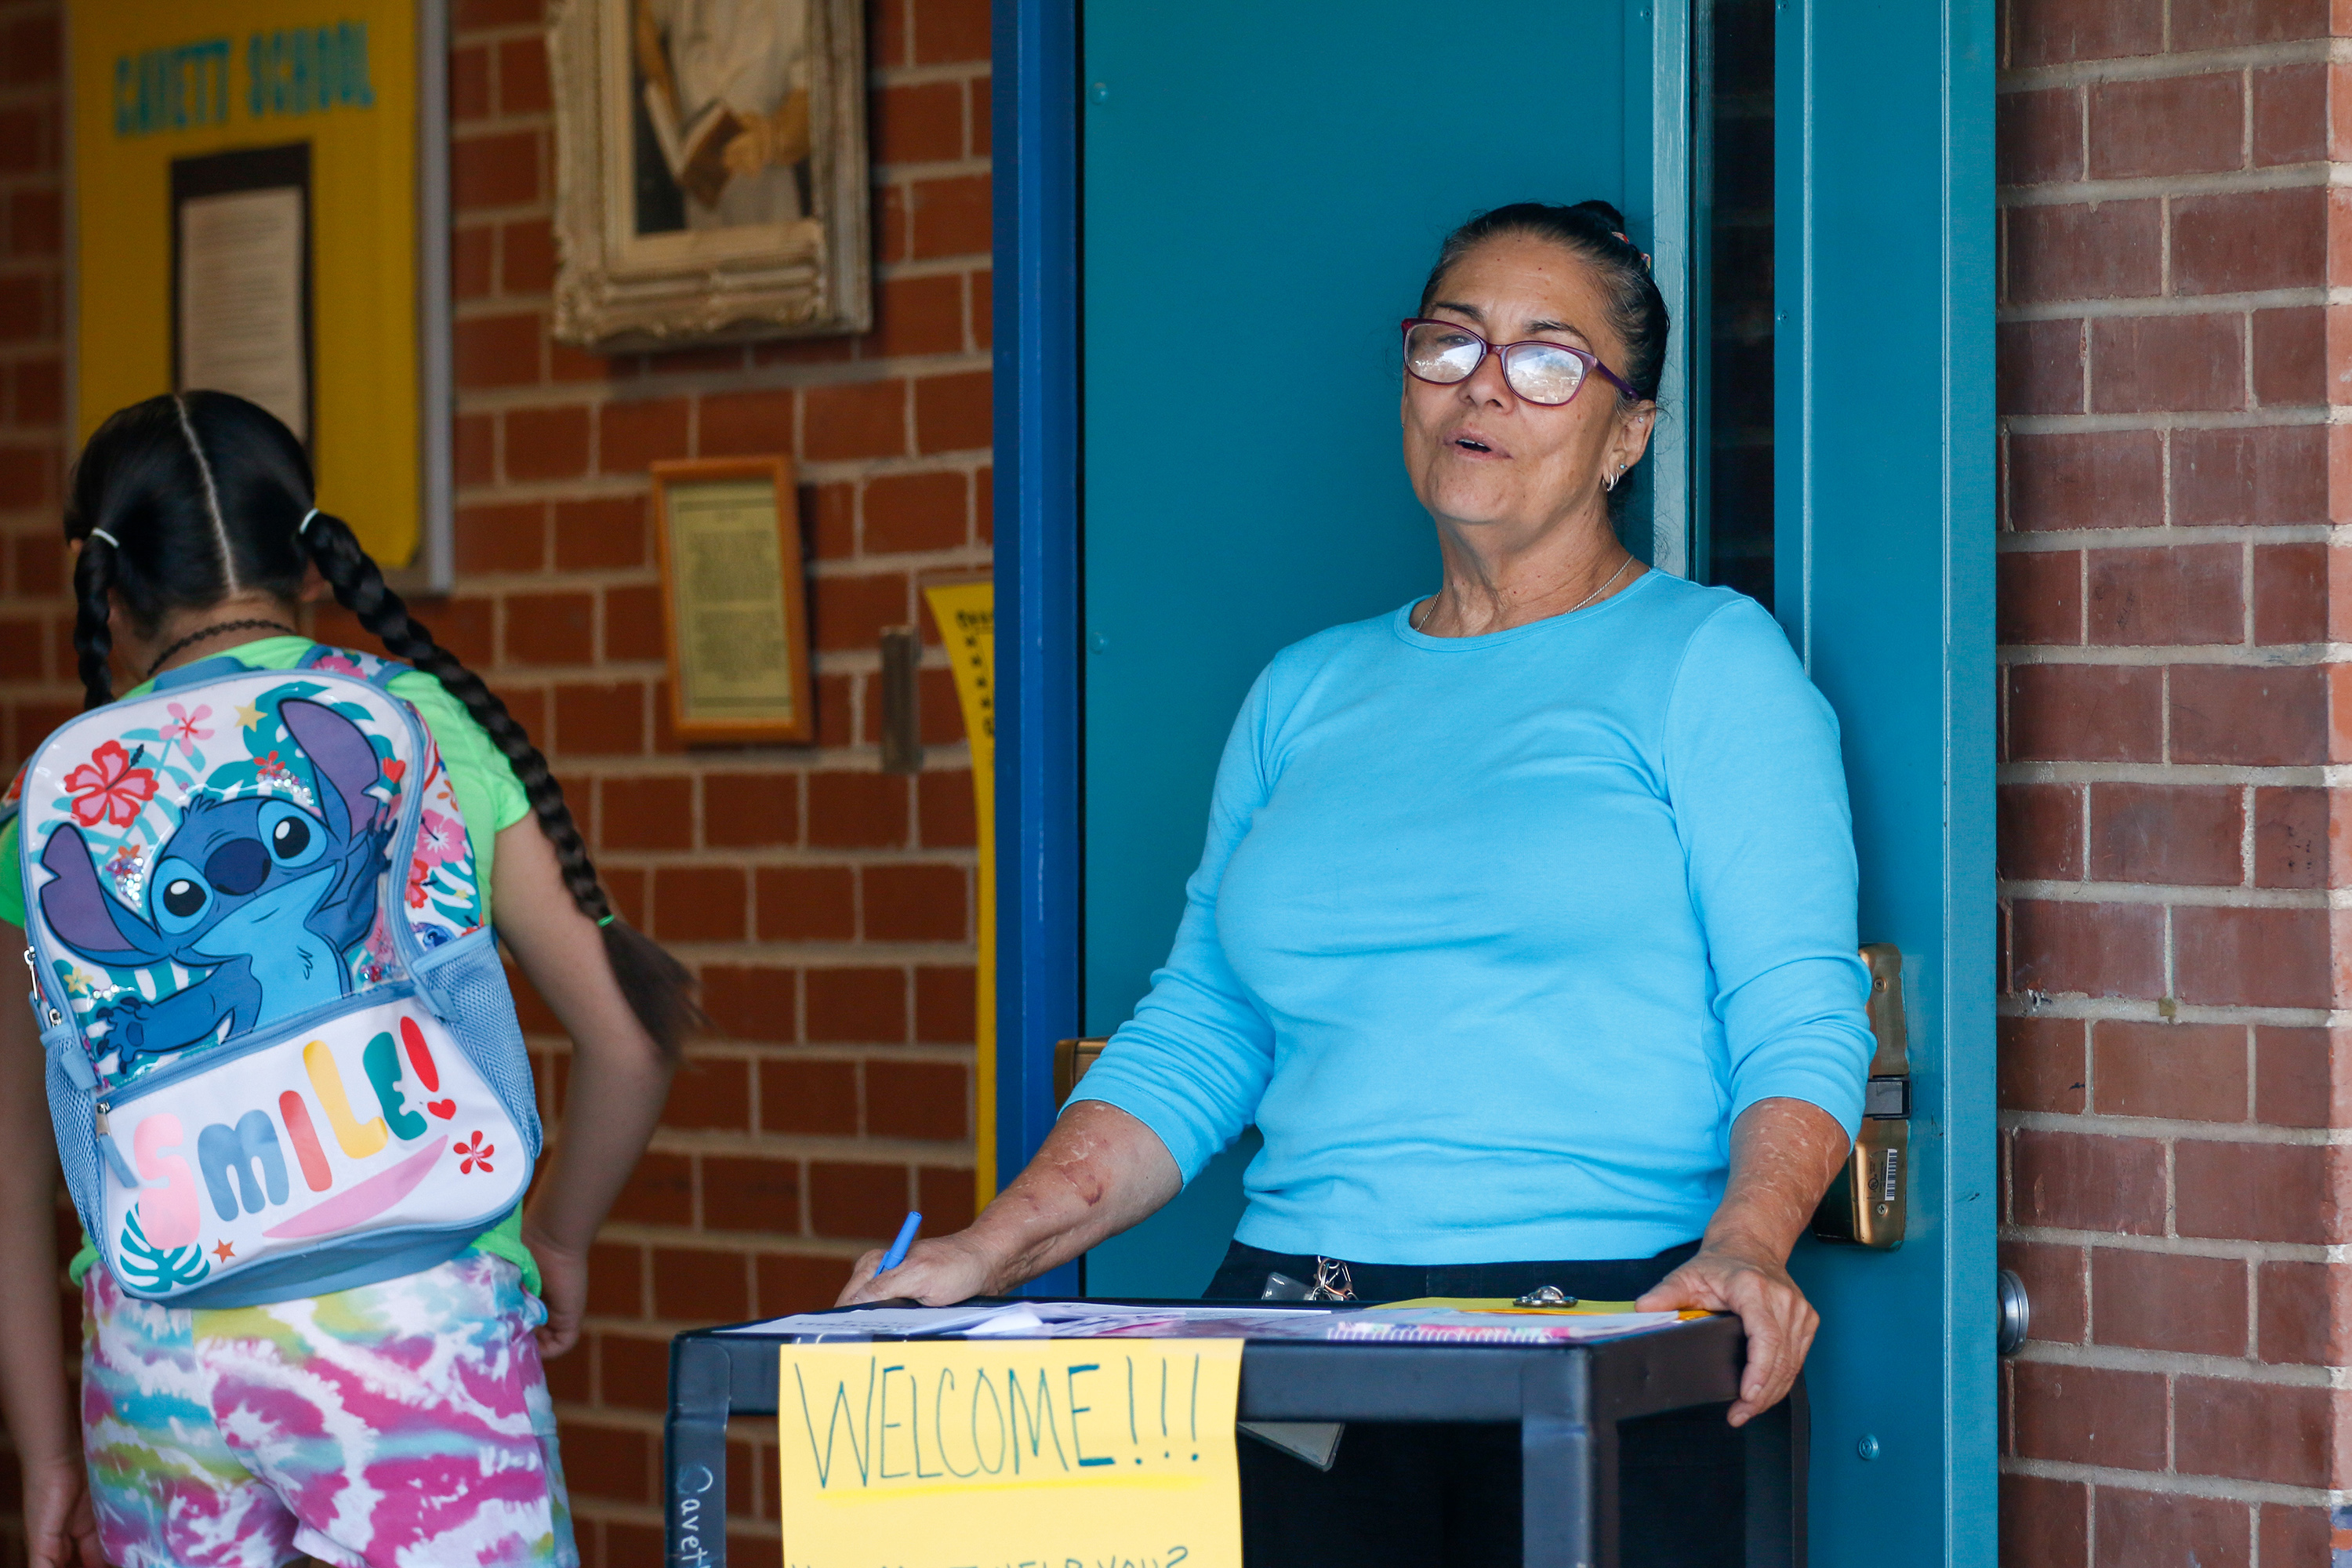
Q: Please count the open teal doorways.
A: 1